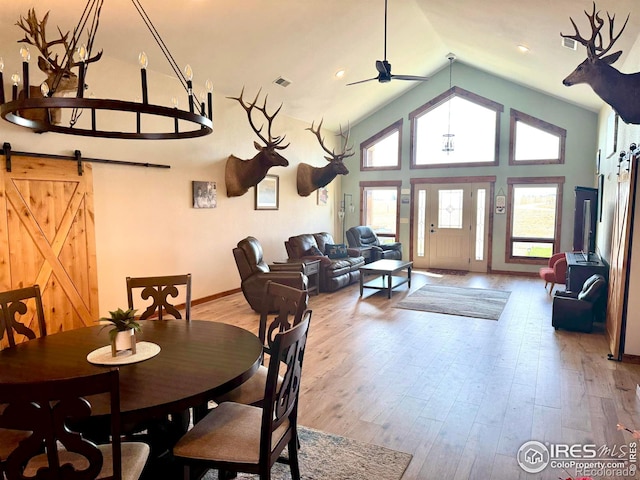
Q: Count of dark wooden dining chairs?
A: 5